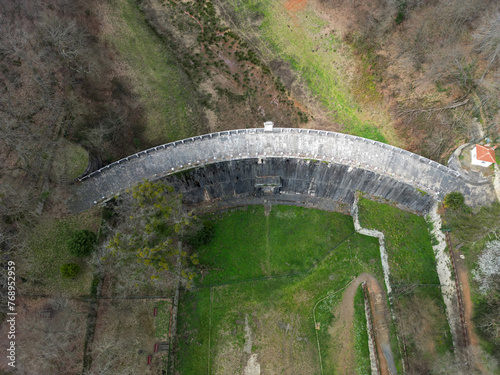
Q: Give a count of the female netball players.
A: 0